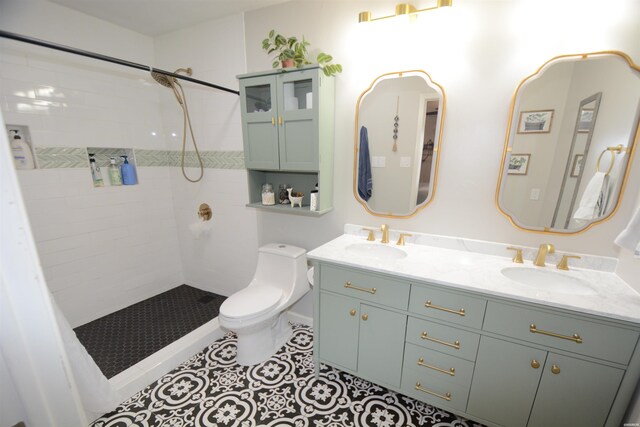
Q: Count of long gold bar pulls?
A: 6